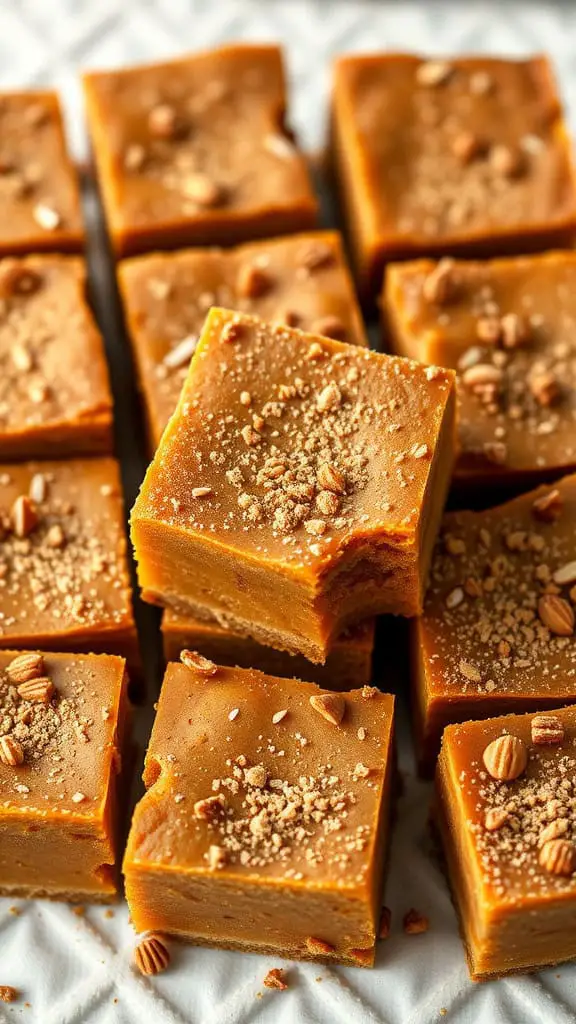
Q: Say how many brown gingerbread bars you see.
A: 13